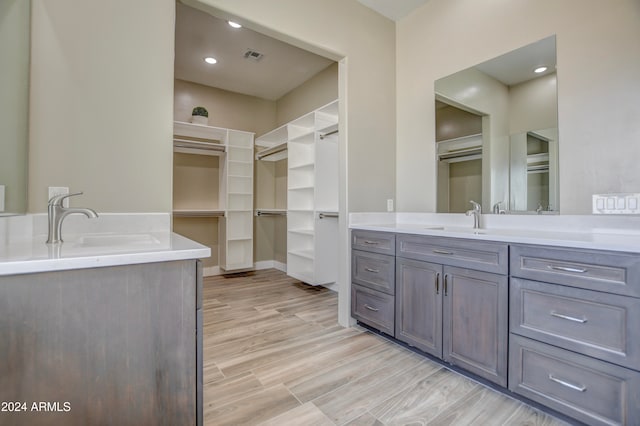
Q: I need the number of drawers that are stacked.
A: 6